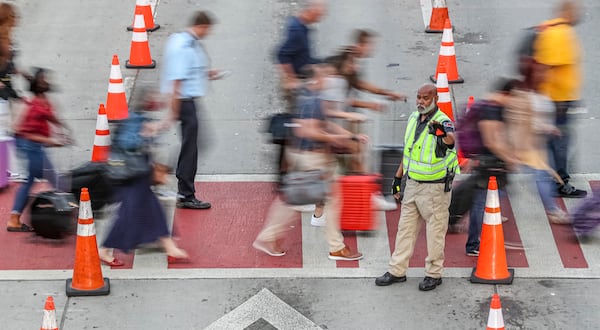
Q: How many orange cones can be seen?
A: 12